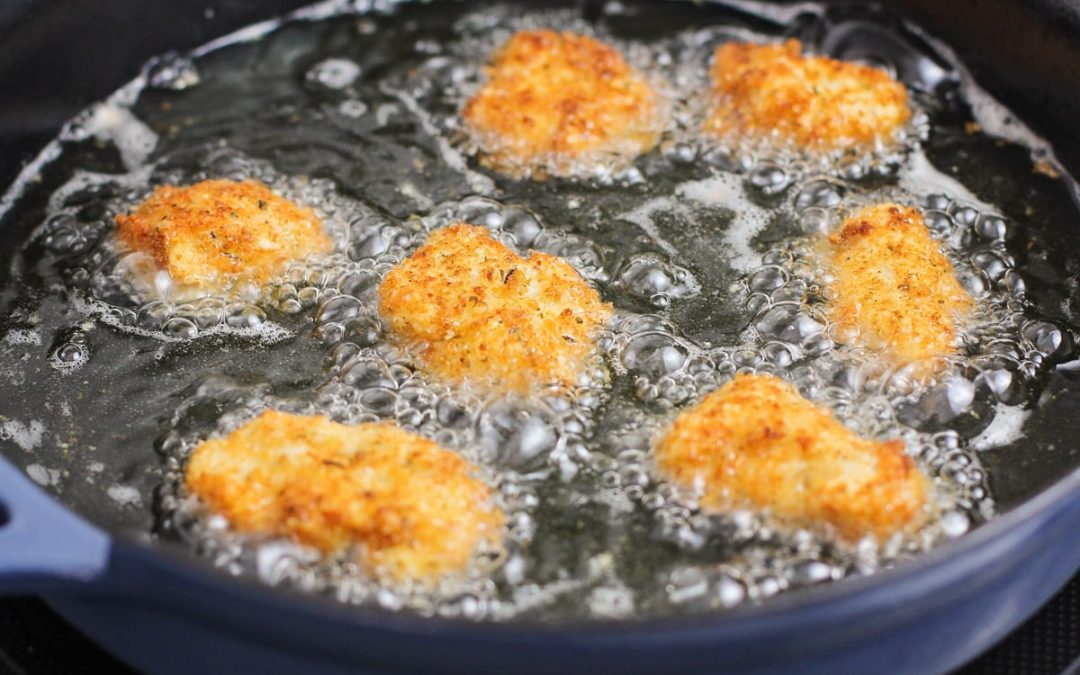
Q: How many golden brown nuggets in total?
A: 7